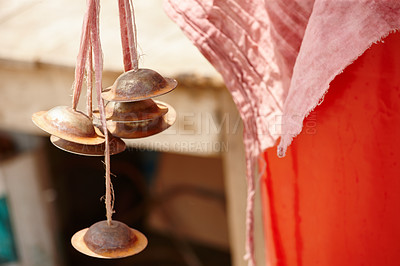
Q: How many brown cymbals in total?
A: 6